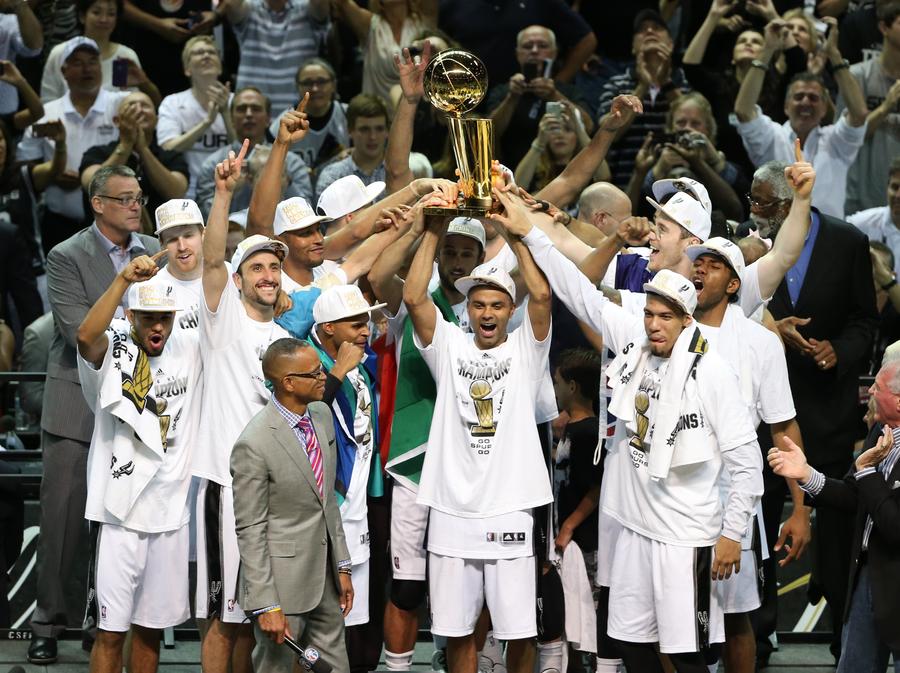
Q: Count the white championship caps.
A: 12